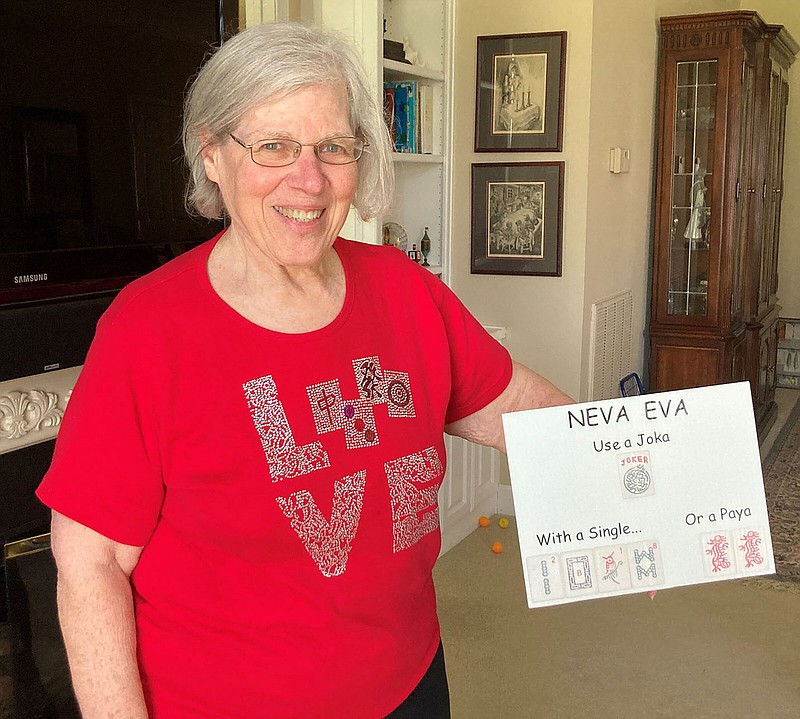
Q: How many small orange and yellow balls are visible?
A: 3